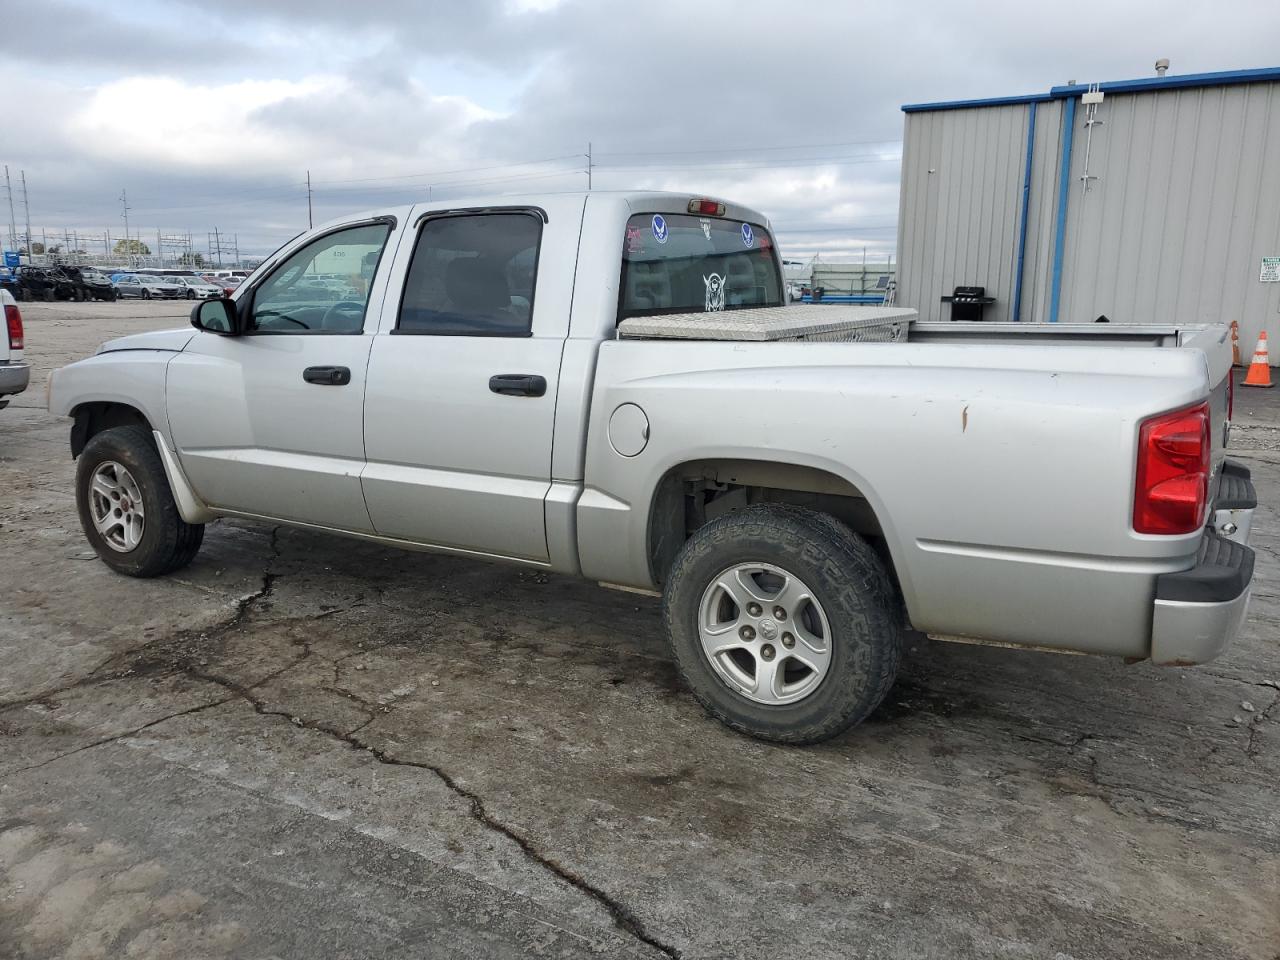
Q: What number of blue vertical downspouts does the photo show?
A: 2